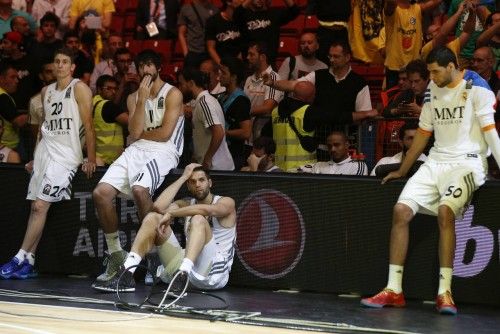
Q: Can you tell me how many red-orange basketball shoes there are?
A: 2